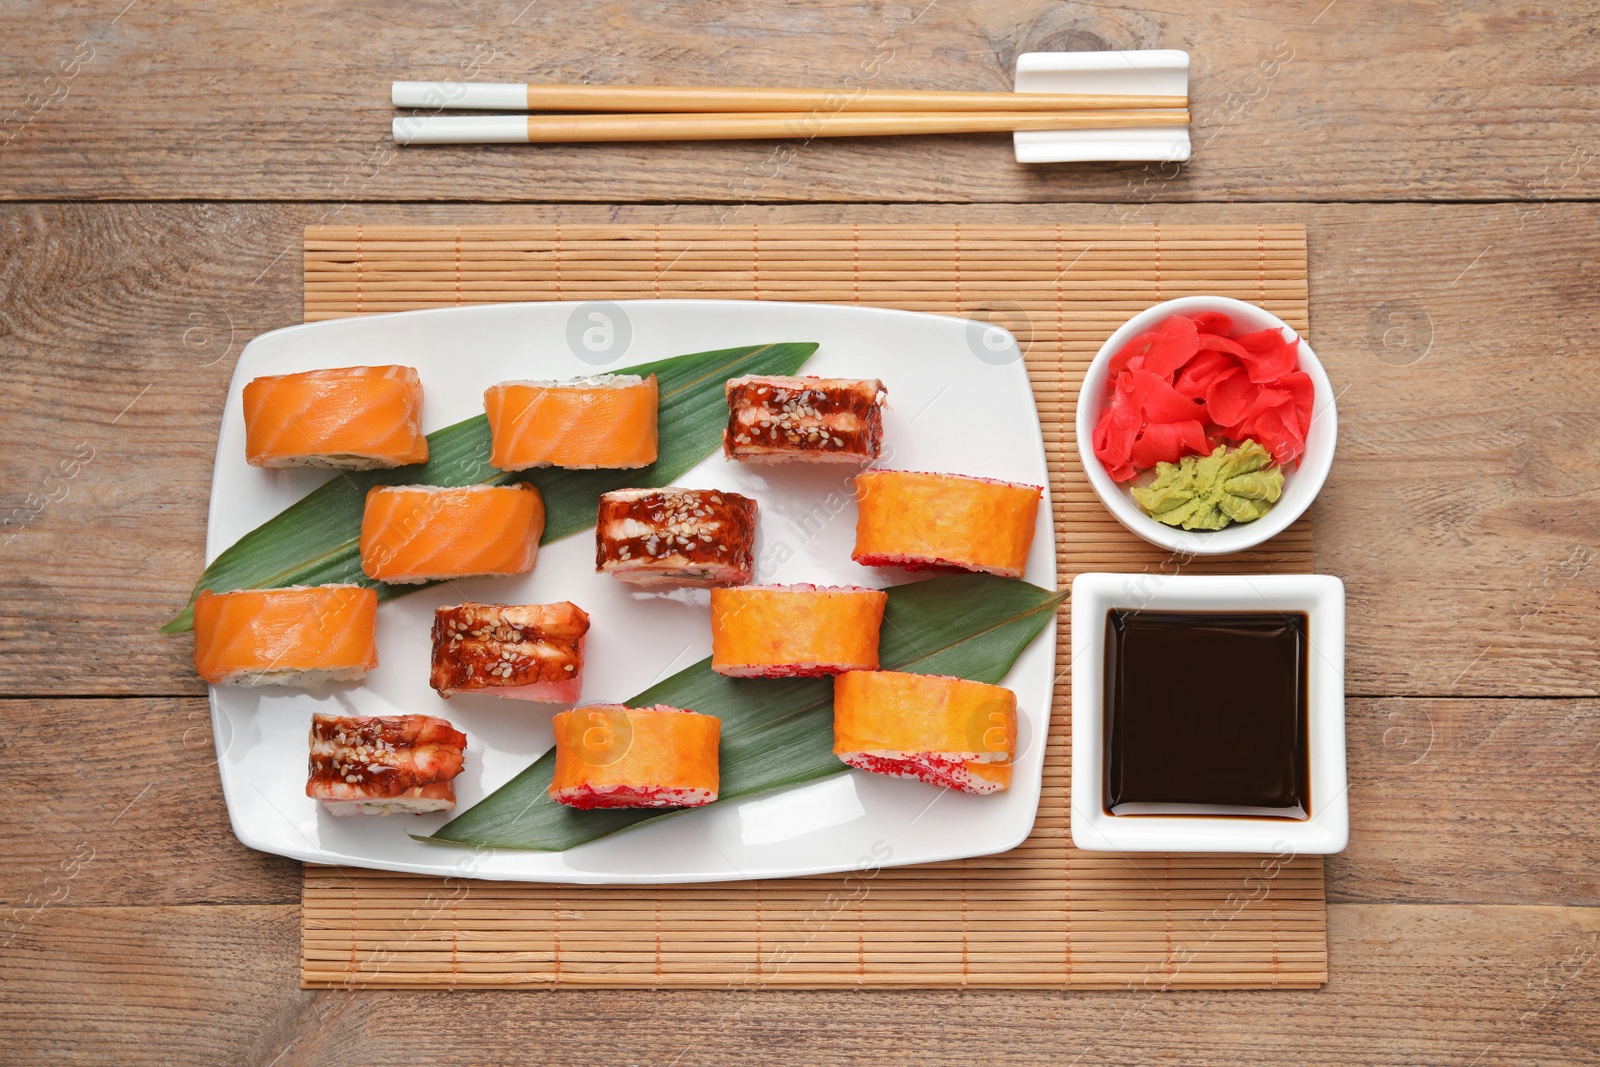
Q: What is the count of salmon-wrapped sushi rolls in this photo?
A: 4